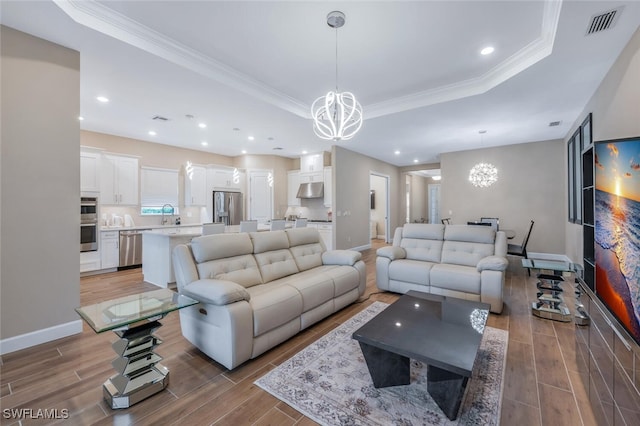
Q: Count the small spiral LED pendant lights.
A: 3